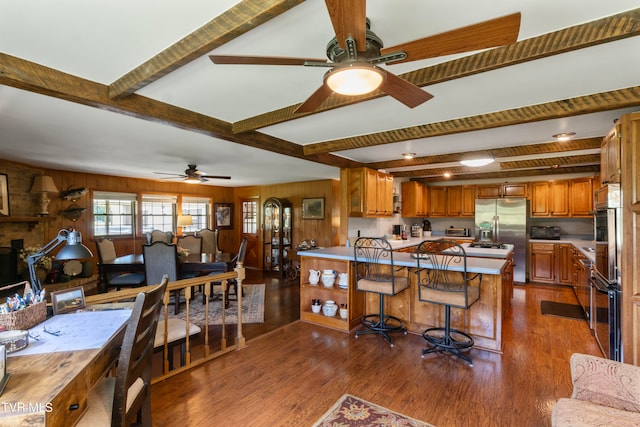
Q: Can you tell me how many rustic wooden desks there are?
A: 1